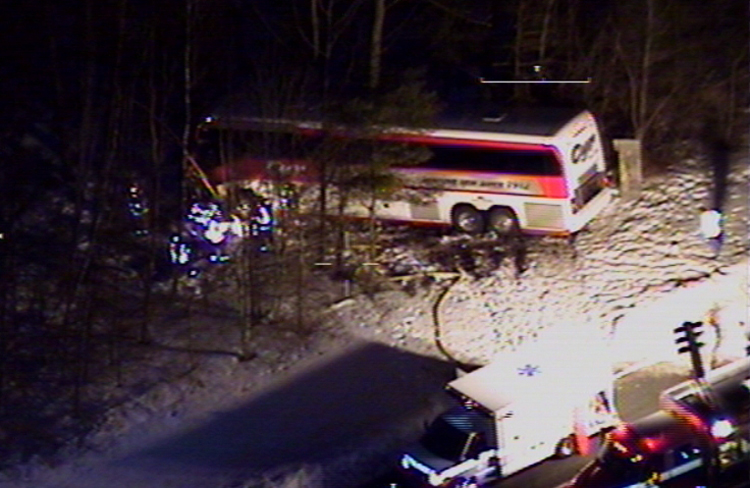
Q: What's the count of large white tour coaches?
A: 1